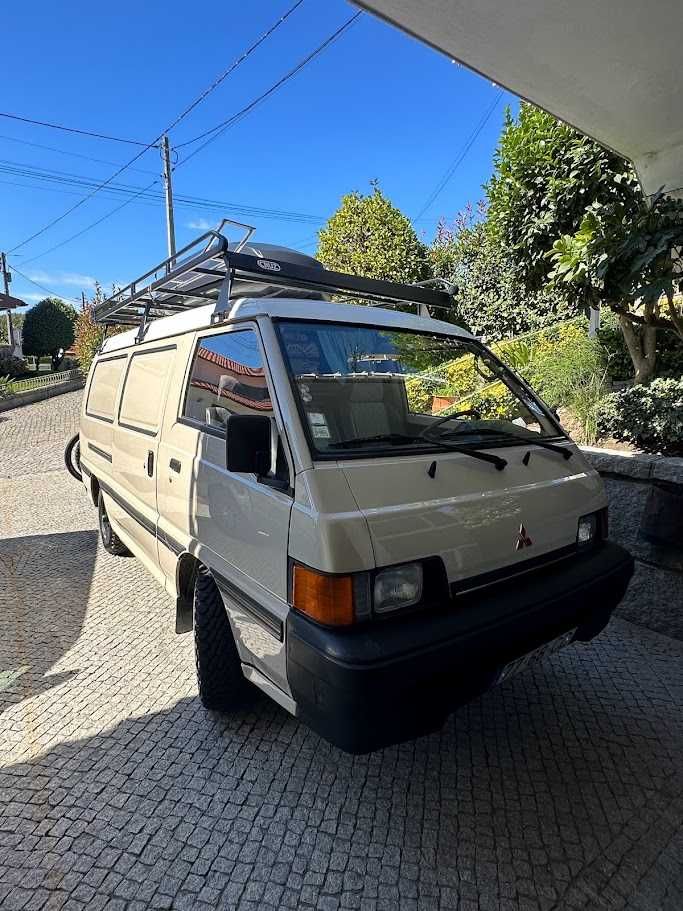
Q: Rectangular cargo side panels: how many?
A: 2